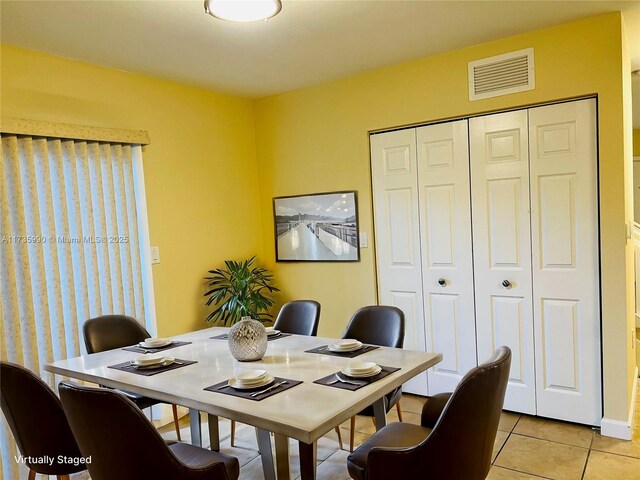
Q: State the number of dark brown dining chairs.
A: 6